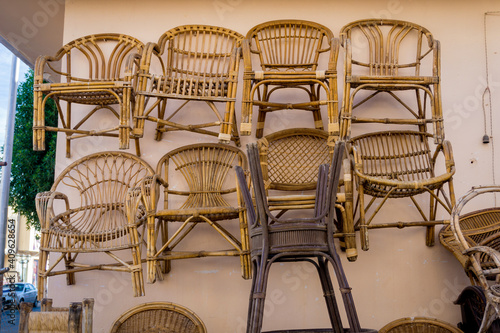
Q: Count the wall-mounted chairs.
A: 8